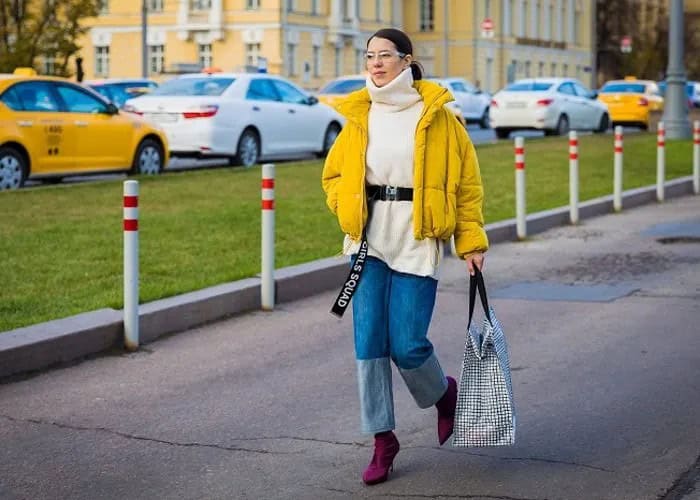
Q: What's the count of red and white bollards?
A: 7